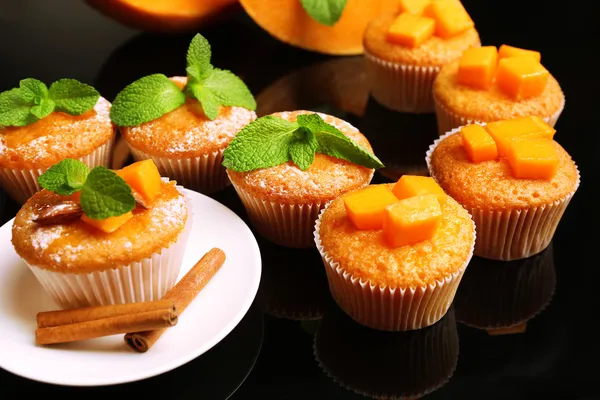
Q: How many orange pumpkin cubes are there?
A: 14